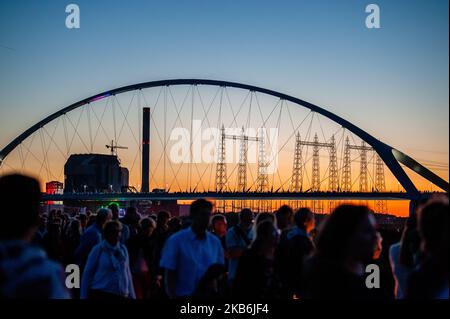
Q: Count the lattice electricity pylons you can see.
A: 9